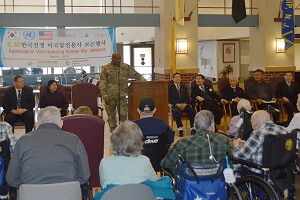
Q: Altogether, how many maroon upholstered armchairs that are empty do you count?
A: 1